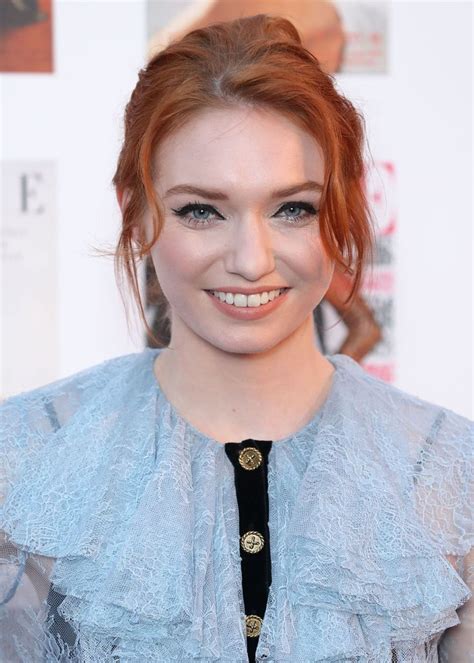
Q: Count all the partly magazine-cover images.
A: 4